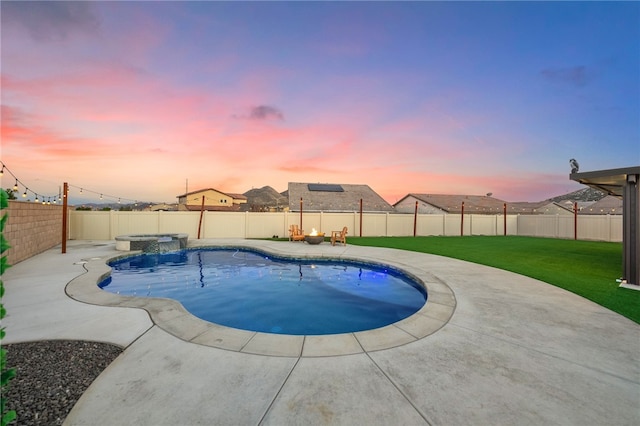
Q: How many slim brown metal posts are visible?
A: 8